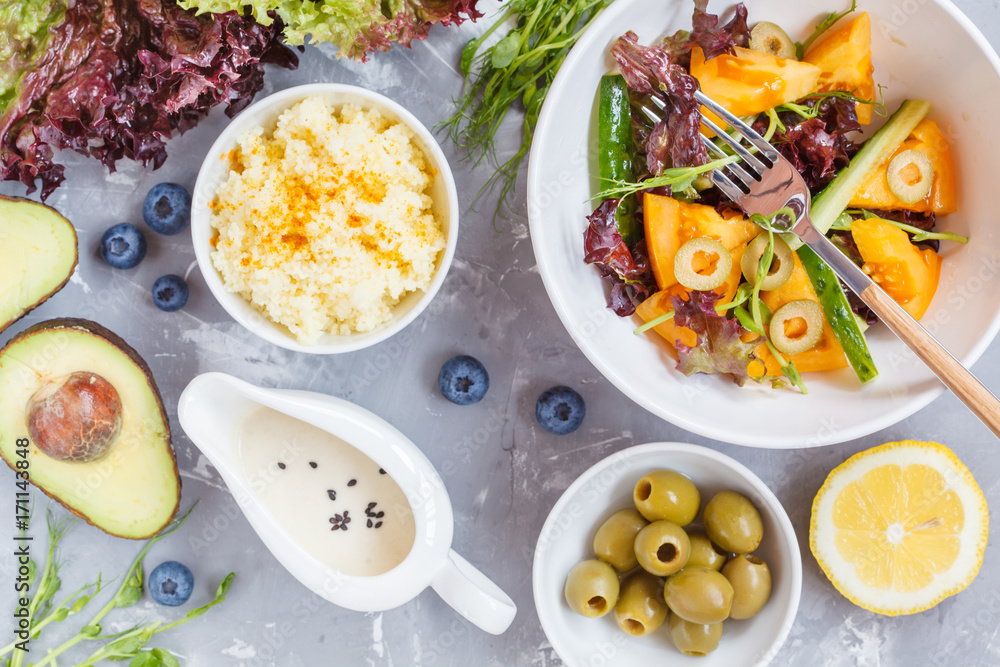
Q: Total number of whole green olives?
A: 10